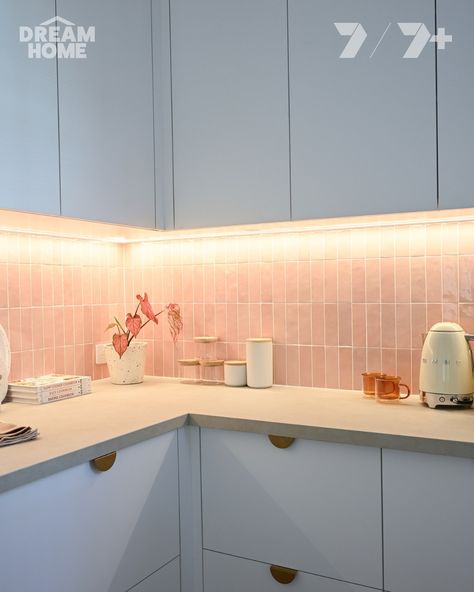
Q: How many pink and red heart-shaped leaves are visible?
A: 4